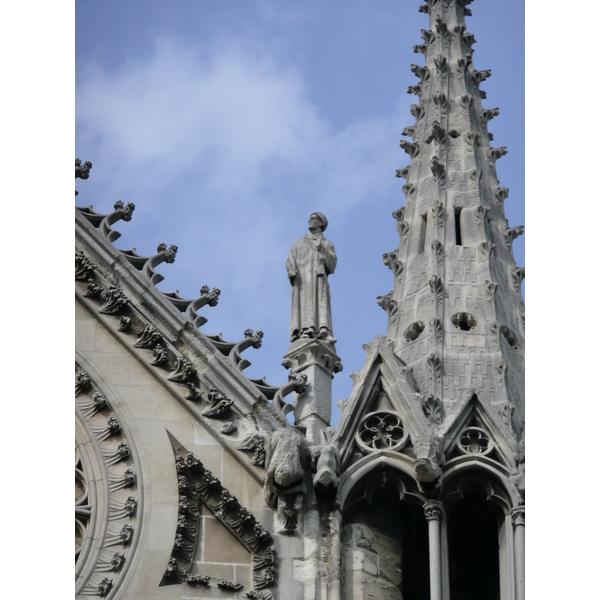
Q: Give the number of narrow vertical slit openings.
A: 2